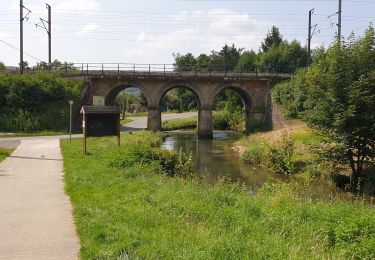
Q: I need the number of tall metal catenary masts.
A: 4